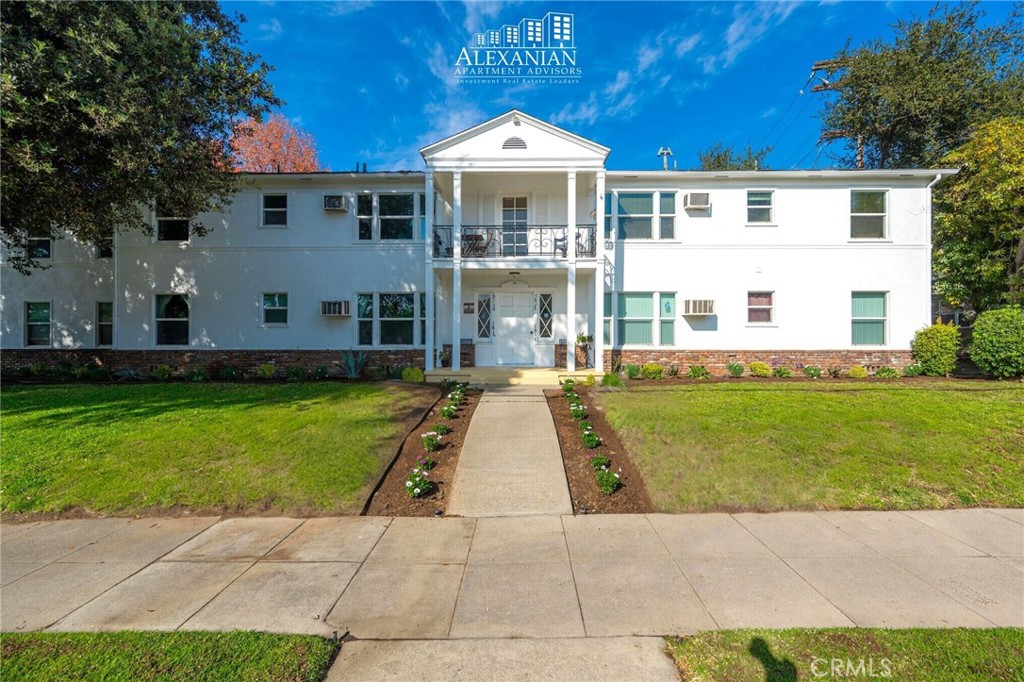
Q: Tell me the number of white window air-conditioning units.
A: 4